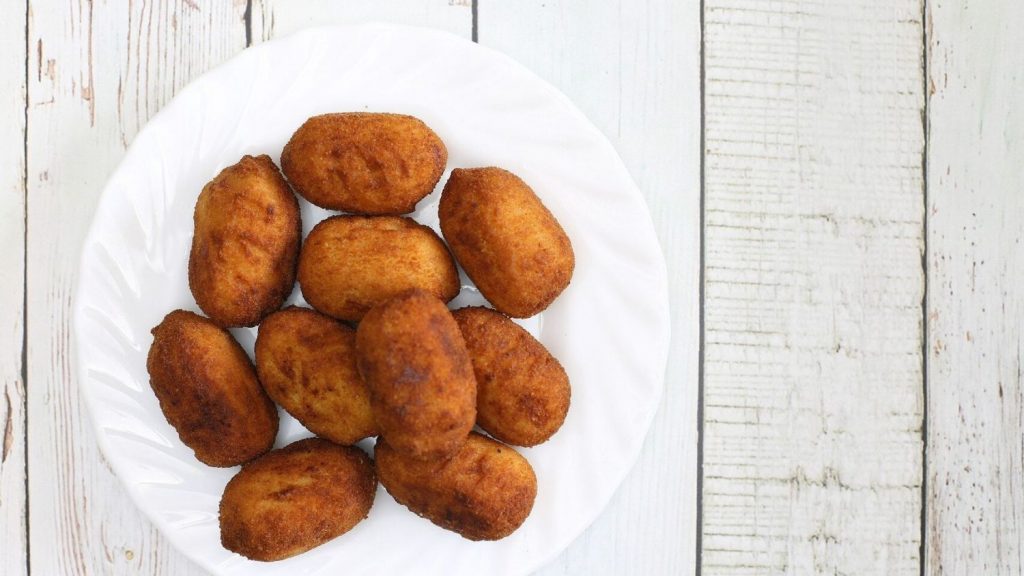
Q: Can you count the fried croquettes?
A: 10